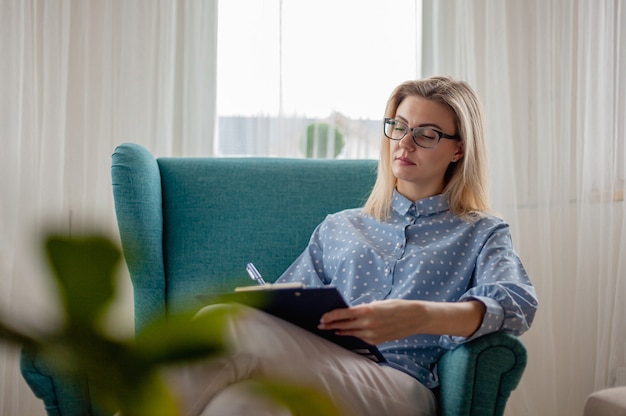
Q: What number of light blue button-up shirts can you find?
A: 1